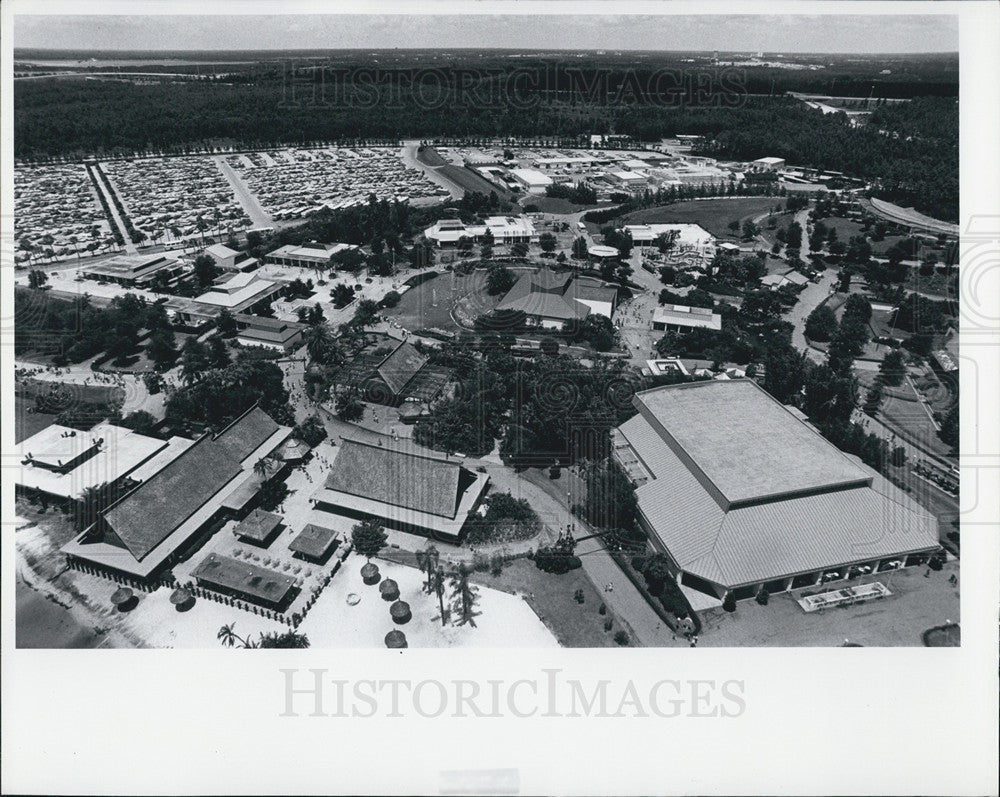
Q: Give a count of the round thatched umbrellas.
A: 6